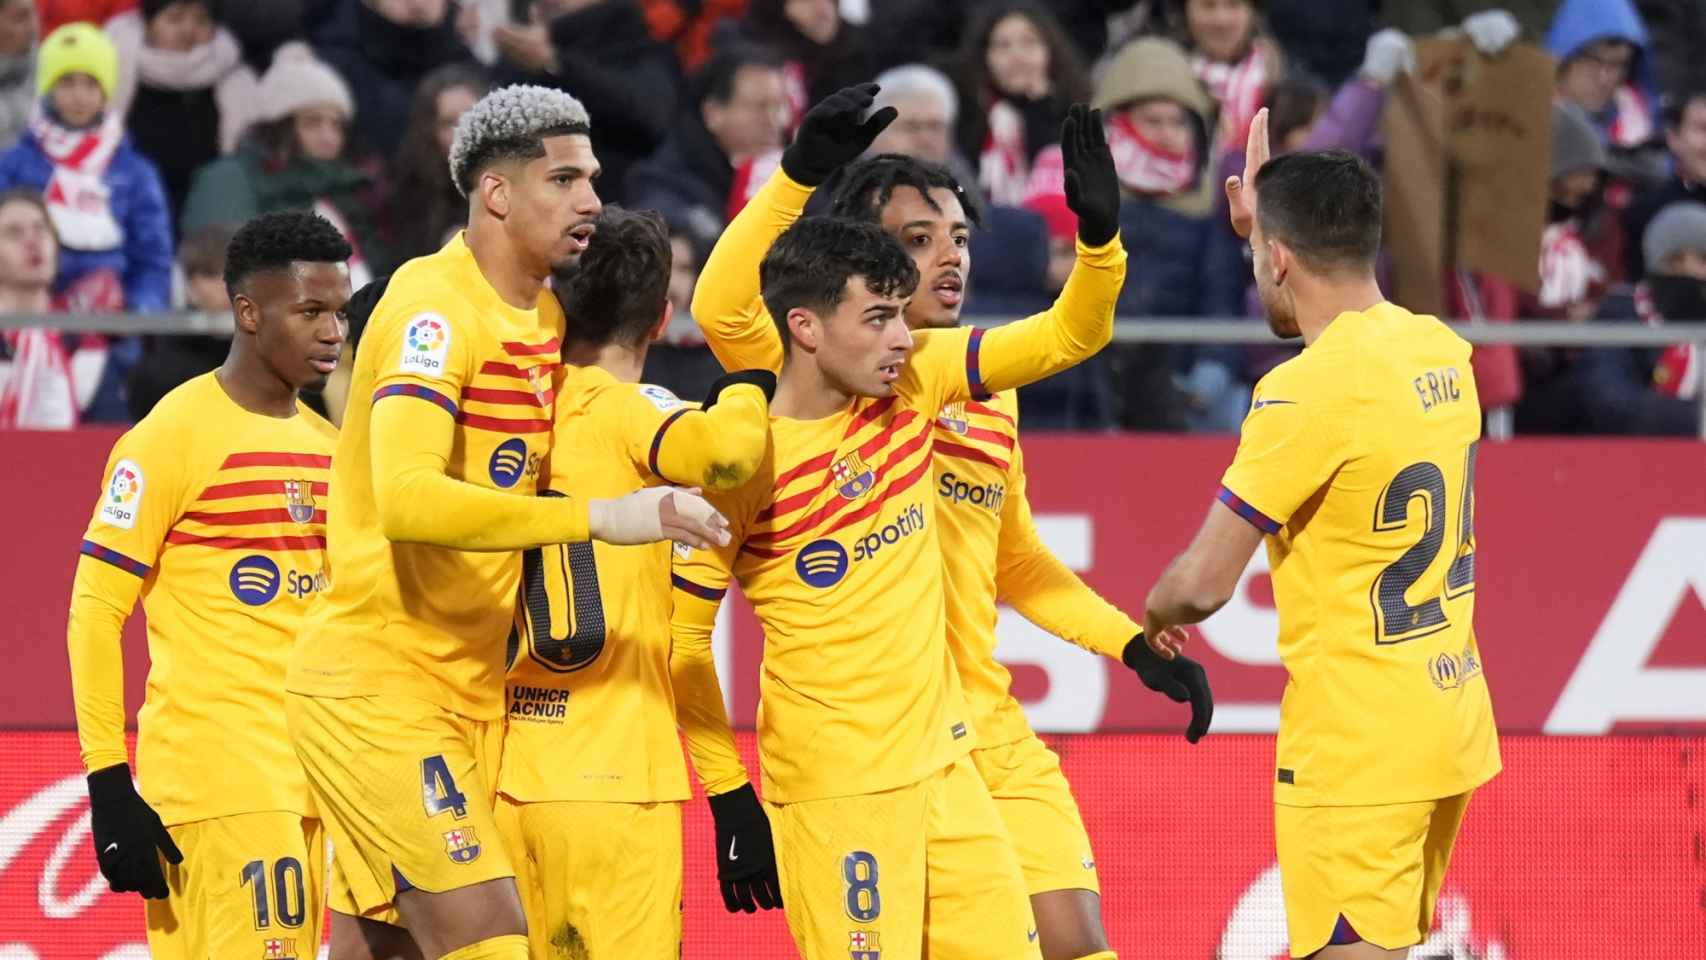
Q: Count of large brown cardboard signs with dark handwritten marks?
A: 1